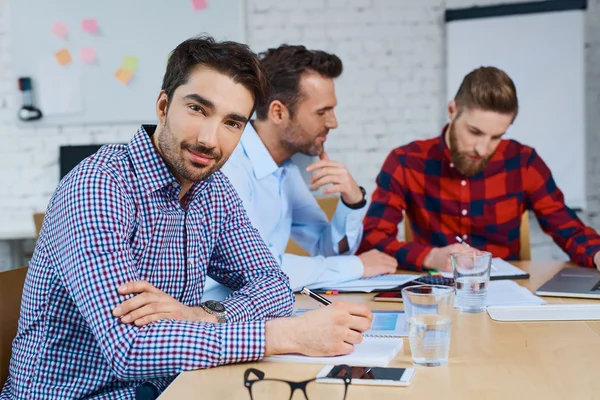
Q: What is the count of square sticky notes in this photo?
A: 7